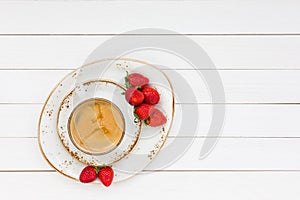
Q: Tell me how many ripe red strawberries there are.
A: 7